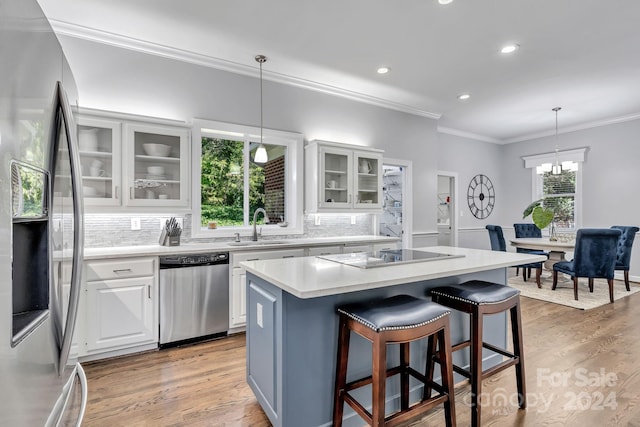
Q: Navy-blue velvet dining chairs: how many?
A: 4